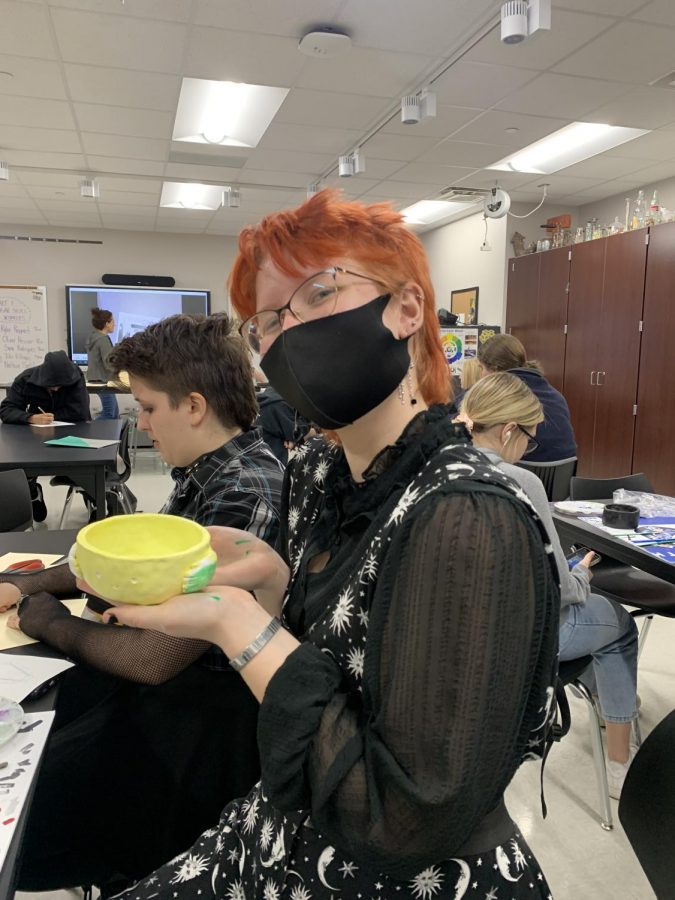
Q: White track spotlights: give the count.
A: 7